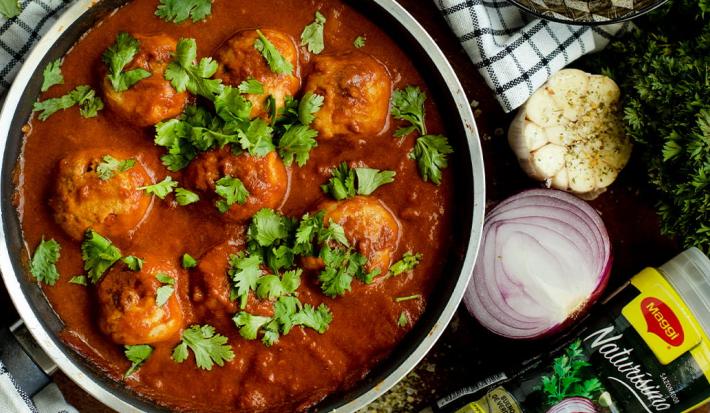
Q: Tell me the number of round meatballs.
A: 8